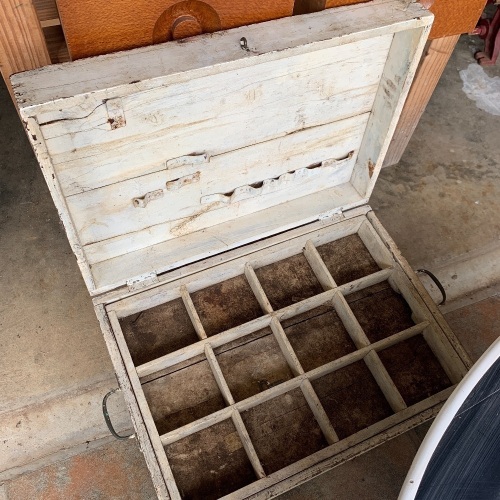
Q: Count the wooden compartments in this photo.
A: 12